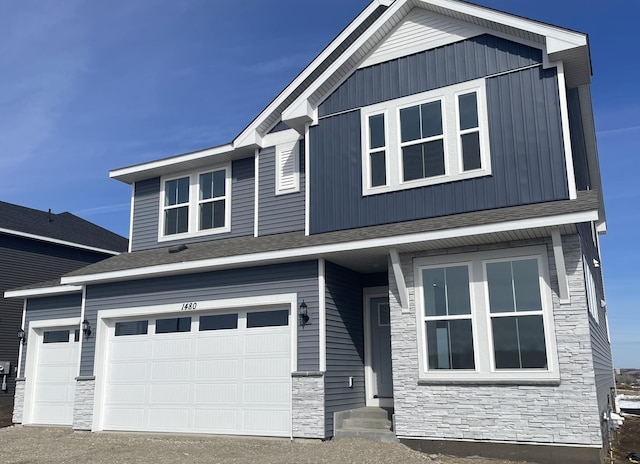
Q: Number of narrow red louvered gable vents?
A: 0